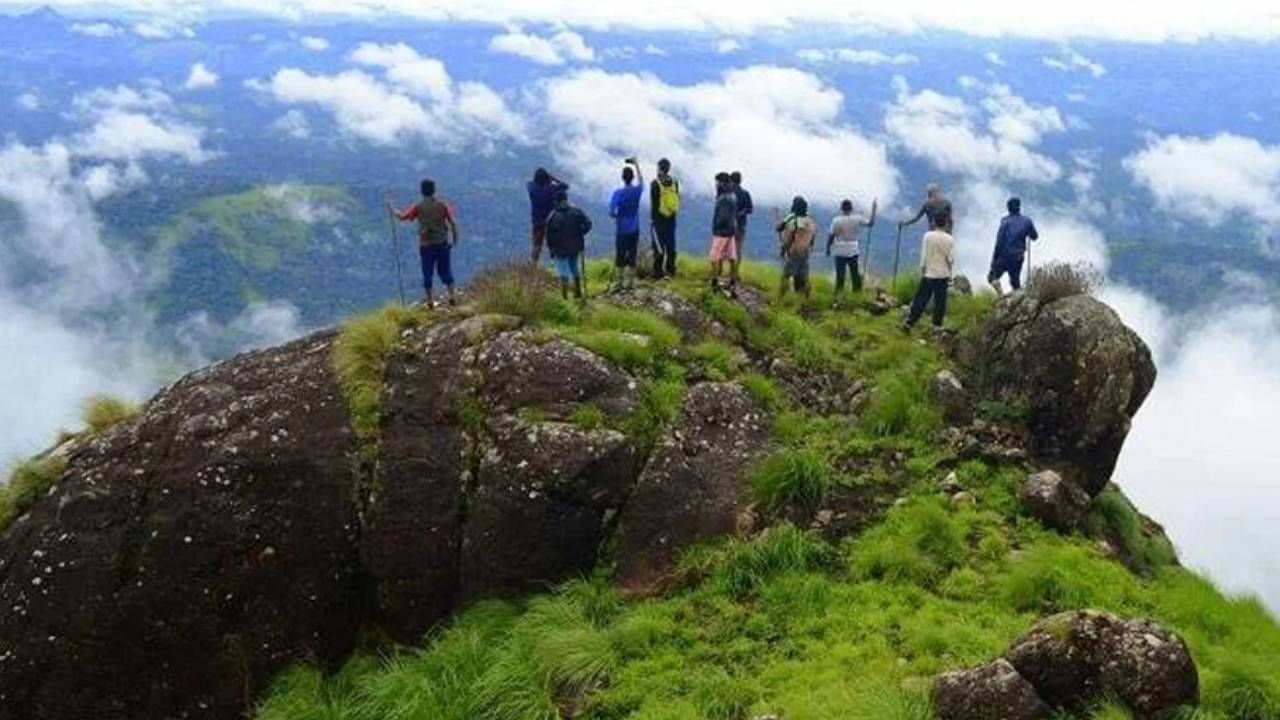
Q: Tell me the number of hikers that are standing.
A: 12